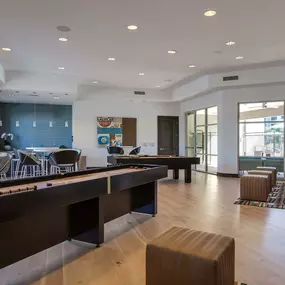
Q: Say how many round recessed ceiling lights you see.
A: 13